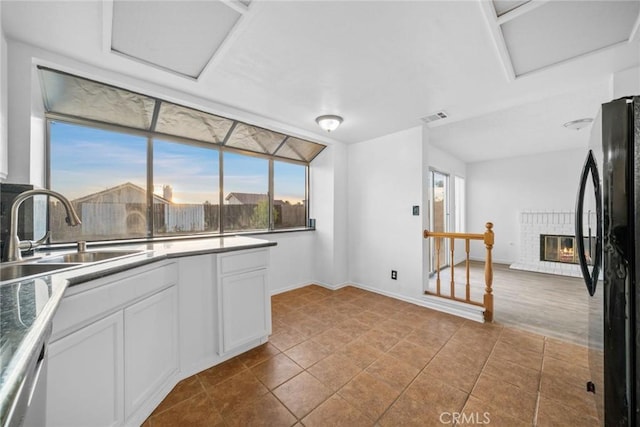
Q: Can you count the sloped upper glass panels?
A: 4